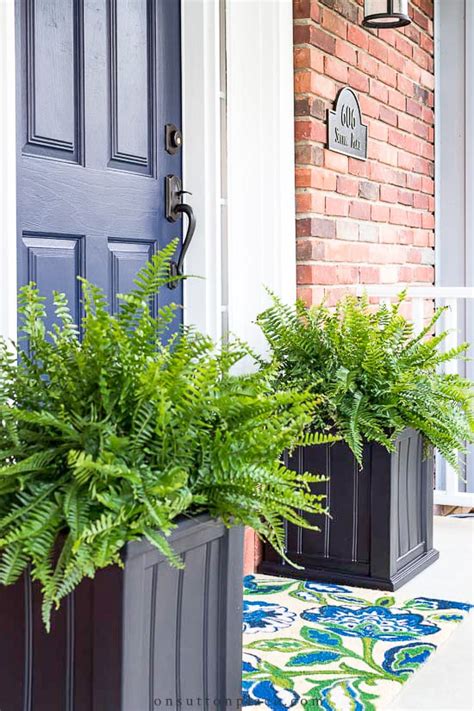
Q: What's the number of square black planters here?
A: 2